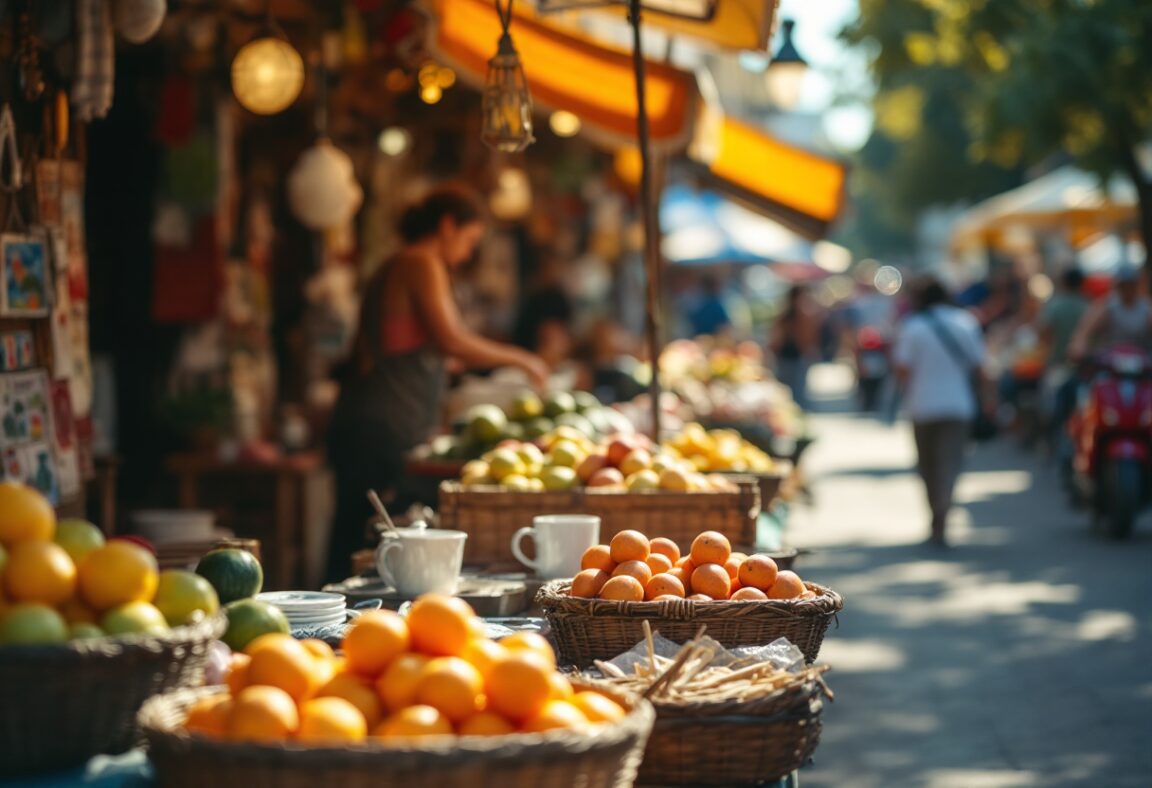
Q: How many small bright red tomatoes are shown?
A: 0